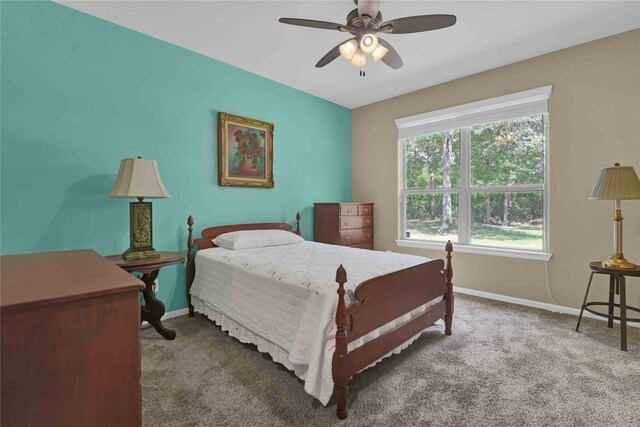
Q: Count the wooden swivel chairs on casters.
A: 0